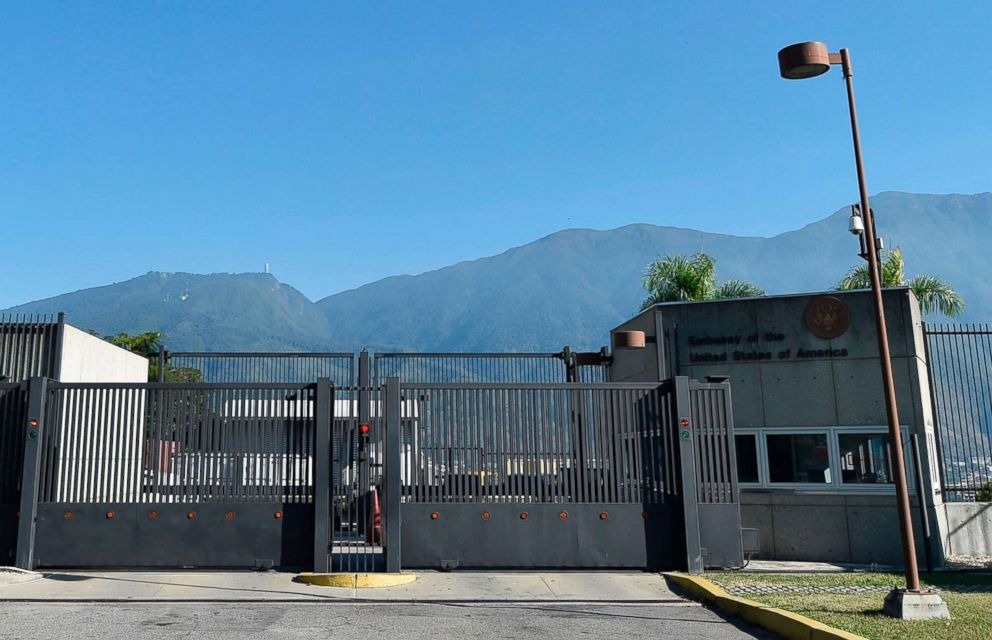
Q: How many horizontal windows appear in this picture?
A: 3